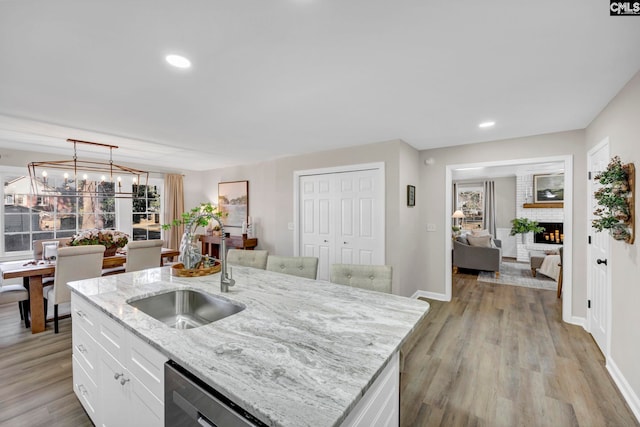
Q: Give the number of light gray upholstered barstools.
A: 3